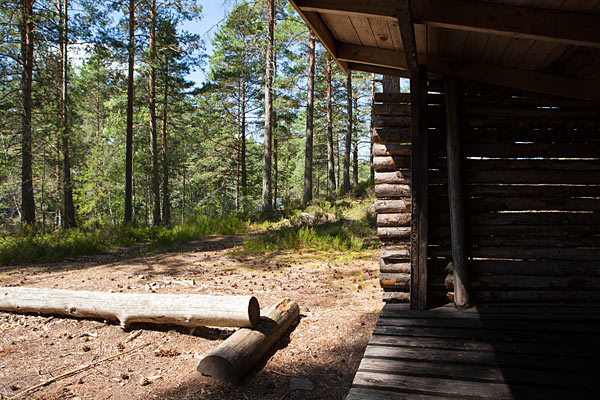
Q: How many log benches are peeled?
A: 2